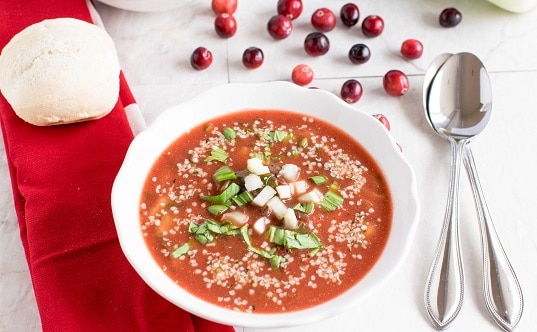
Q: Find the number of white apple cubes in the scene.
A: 11